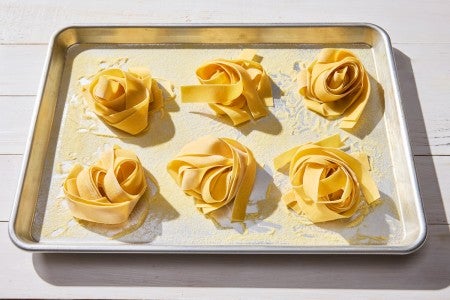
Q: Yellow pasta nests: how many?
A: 6